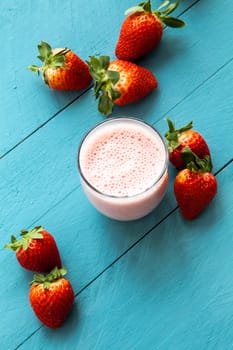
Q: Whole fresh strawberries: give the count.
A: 7